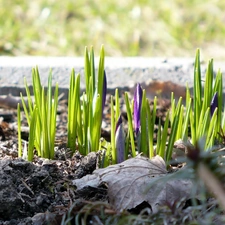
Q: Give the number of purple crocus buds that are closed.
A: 4